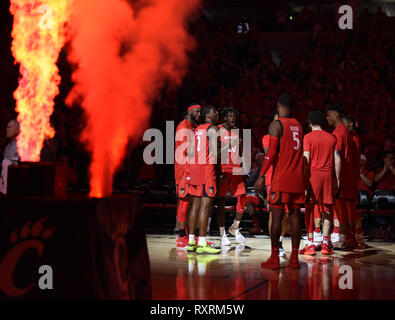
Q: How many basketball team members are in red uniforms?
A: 8